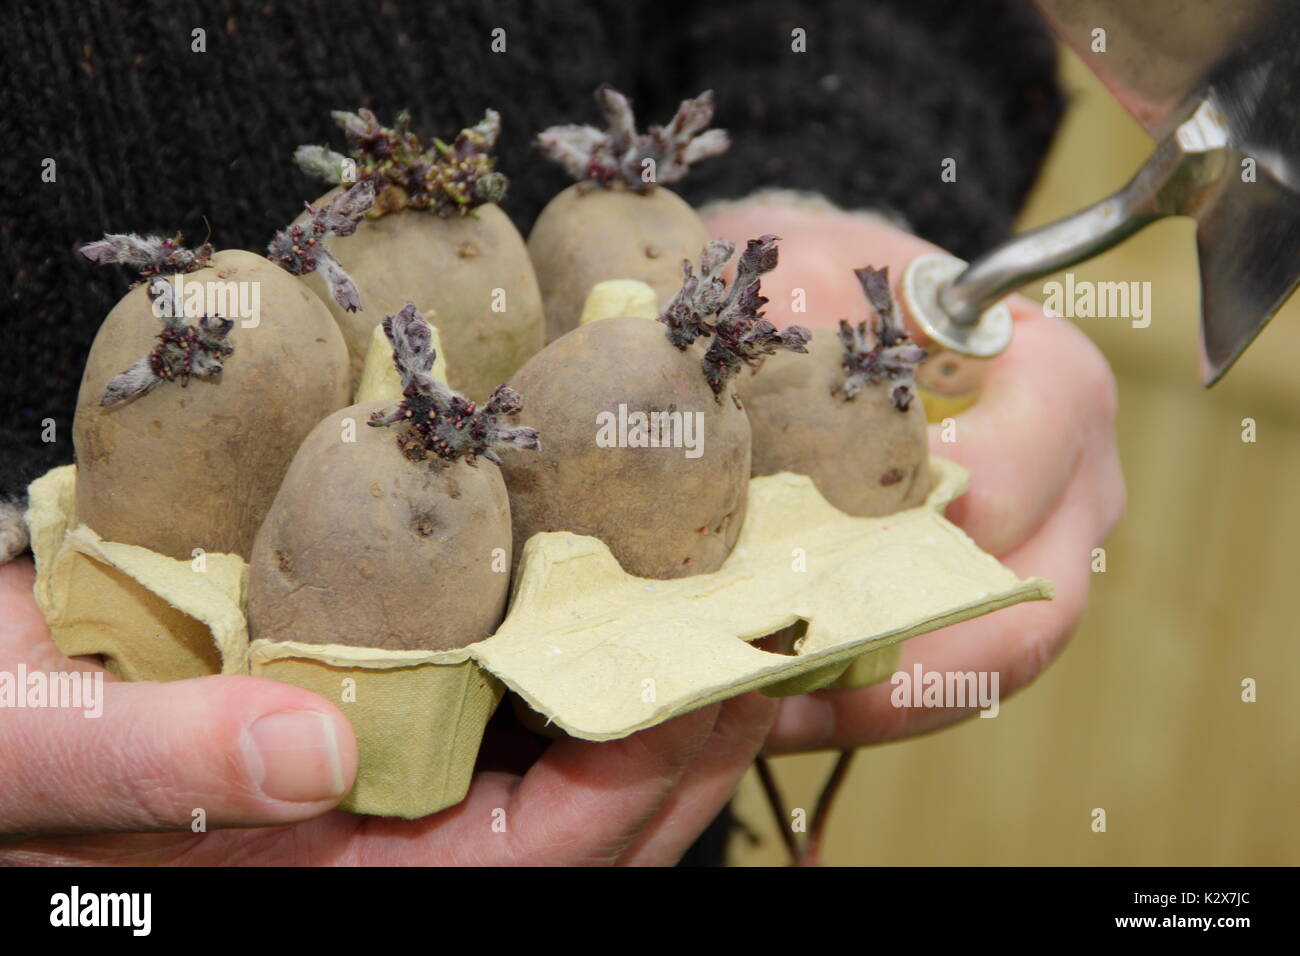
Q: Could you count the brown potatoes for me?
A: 6